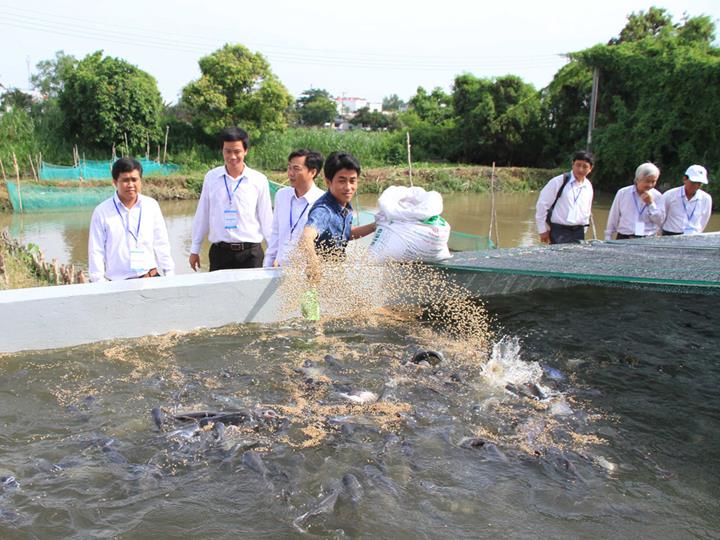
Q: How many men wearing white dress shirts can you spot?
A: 6